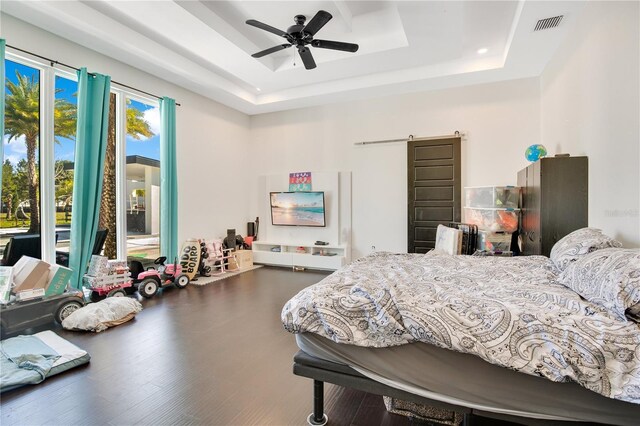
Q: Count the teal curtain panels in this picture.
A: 3